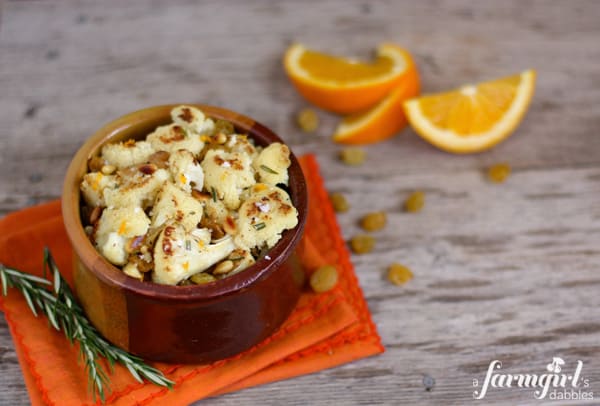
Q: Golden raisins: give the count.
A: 9